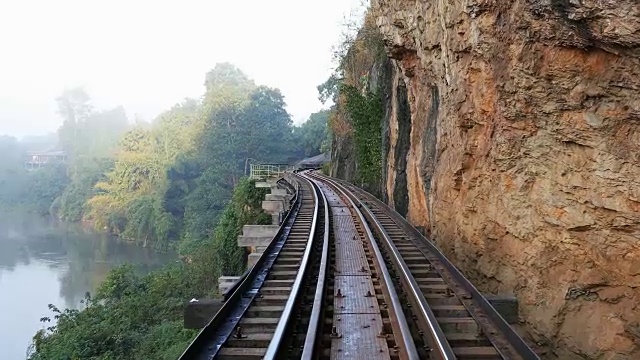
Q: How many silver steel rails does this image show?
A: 4